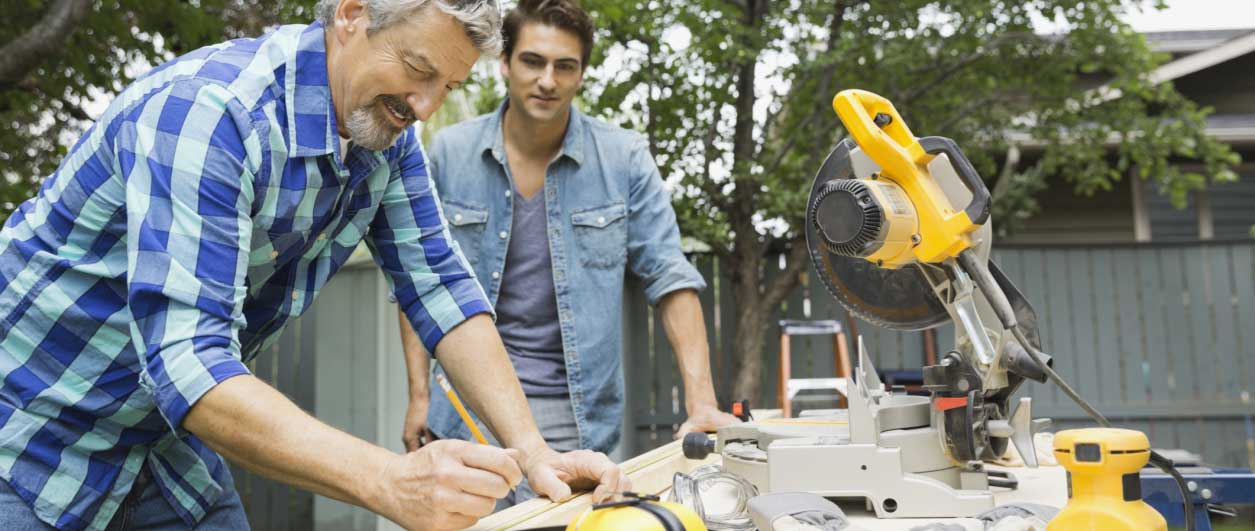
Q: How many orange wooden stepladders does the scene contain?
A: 1